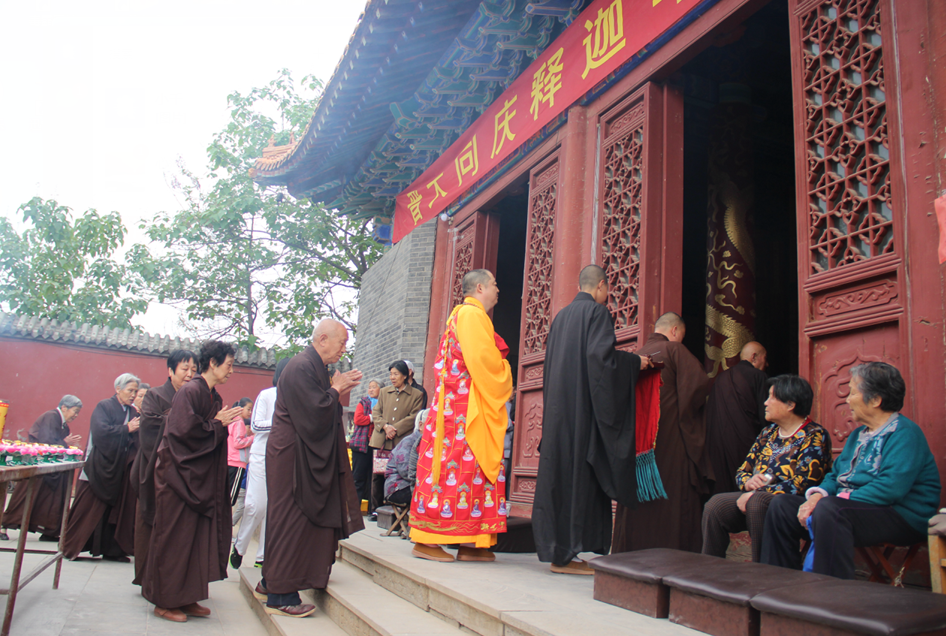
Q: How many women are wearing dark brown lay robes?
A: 5